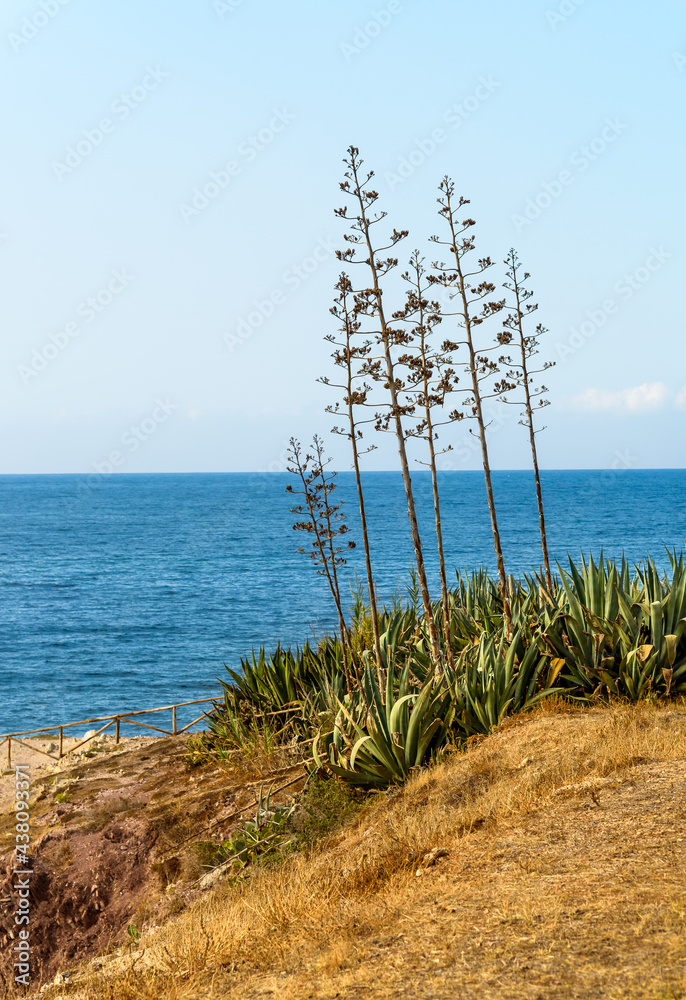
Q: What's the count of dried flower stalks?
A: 7